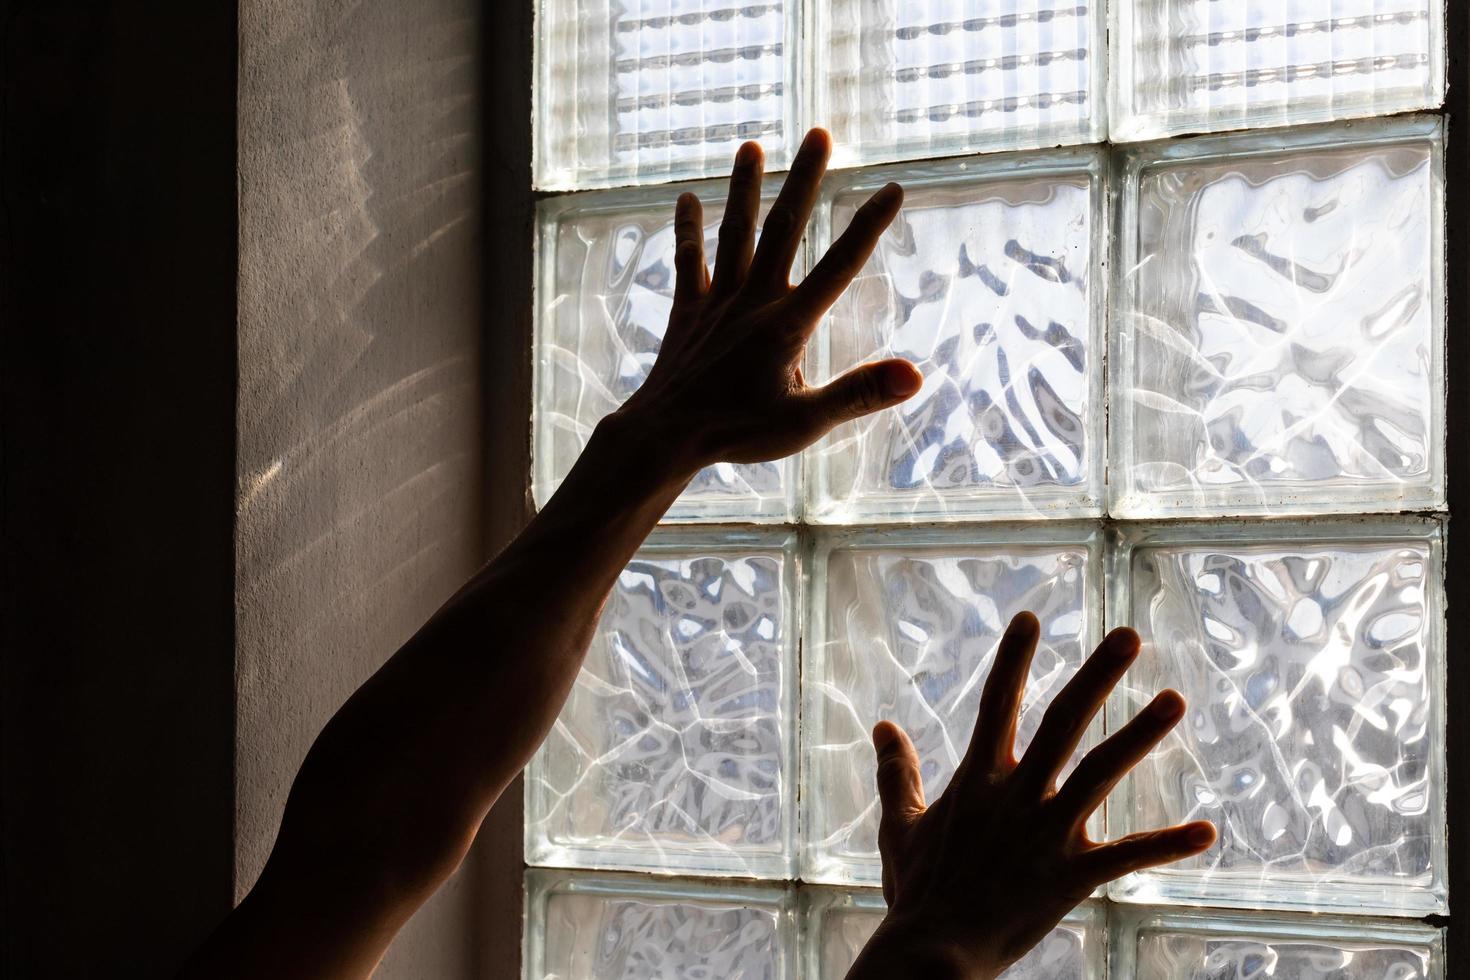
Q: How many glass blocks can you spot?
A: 12